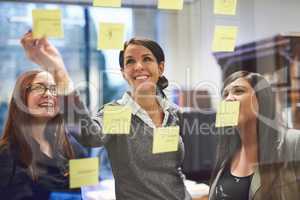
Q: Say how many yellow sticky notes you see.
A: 10